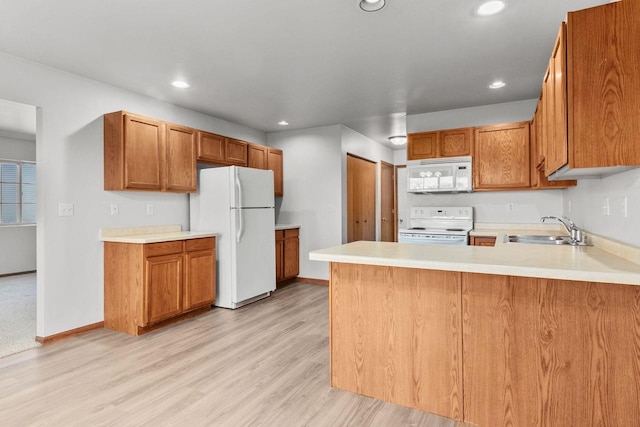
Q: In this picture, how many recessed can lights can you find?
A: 5